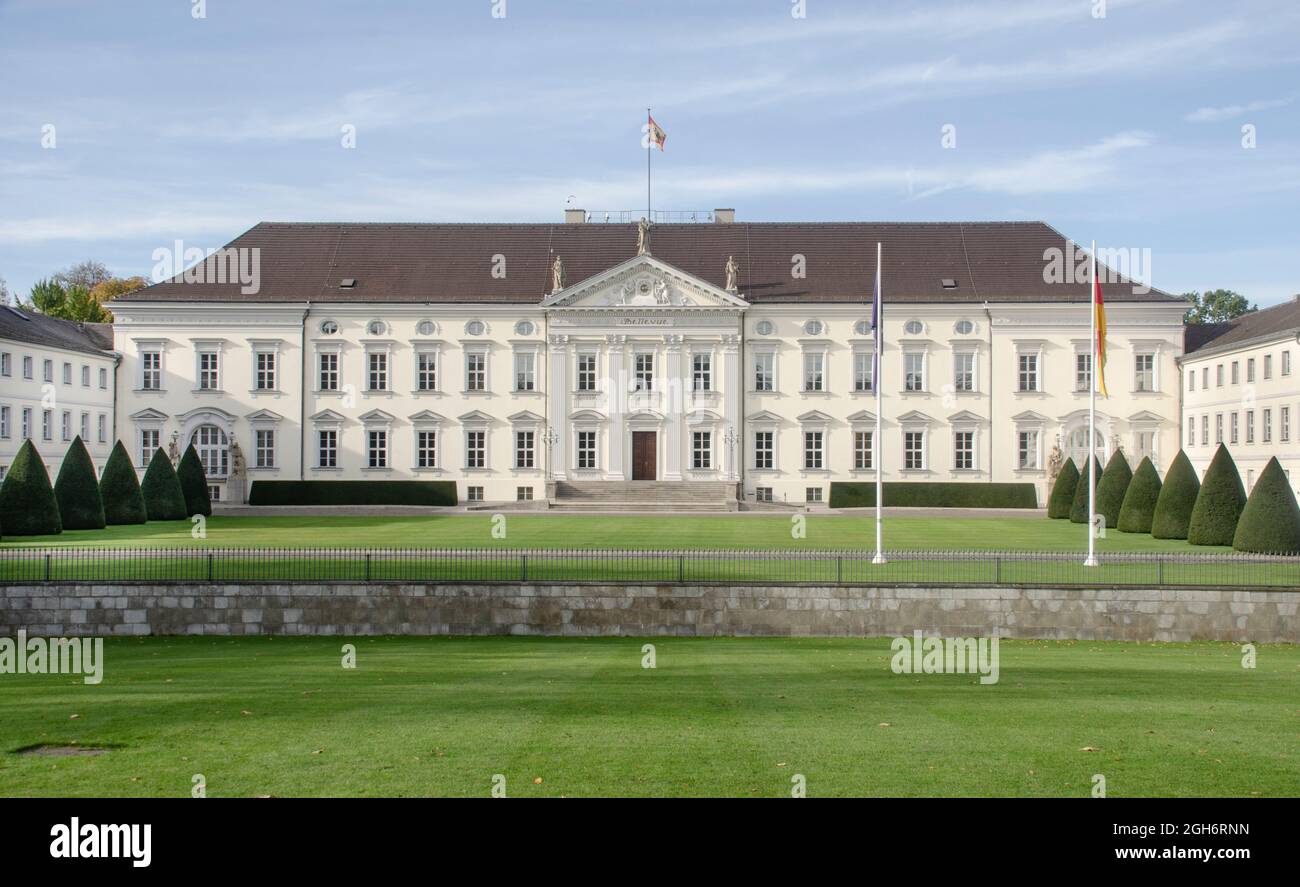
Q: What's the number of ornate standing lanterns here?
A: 2